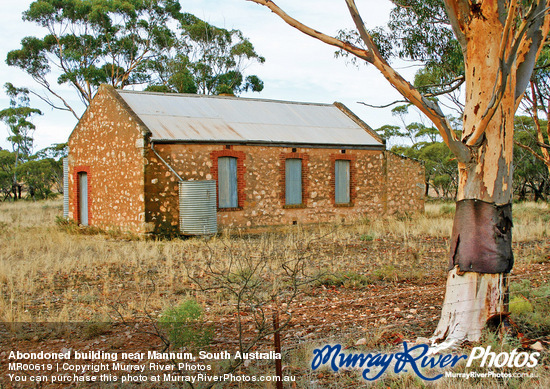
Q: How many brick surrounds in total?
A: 4